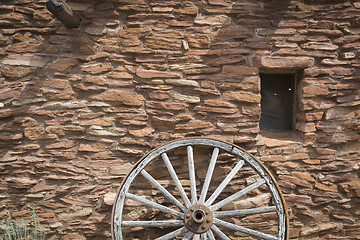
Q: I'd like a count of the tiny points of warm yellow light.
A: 2